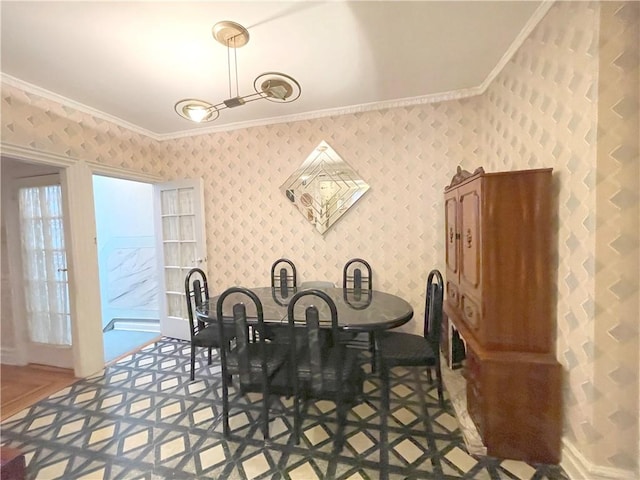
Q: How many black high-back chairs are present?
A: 6